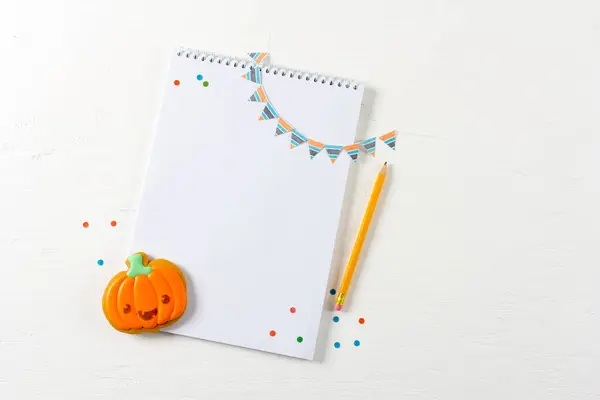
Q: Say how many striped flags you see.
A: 11